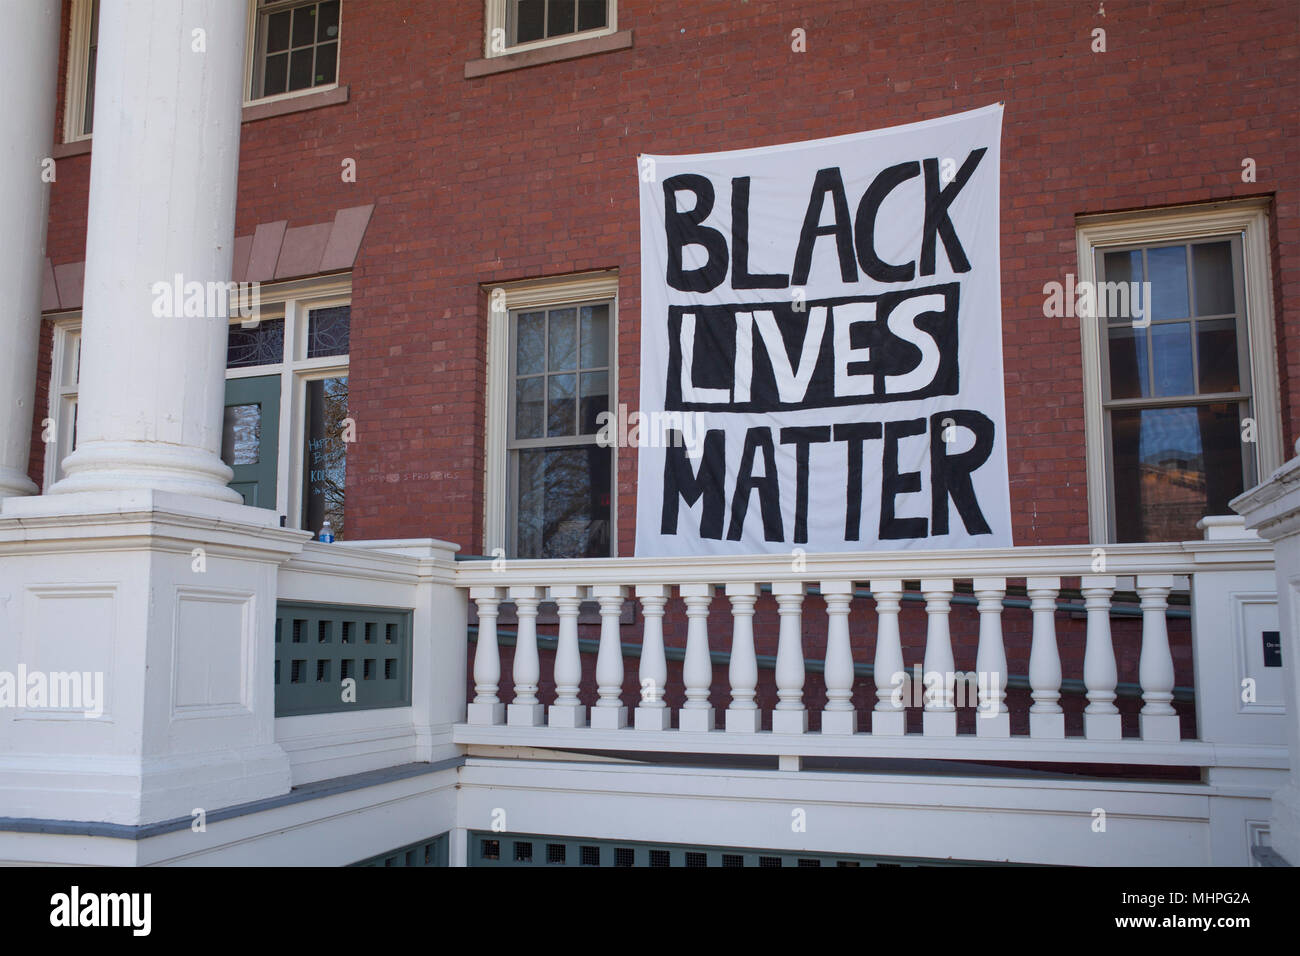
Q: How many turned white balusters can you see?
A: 15